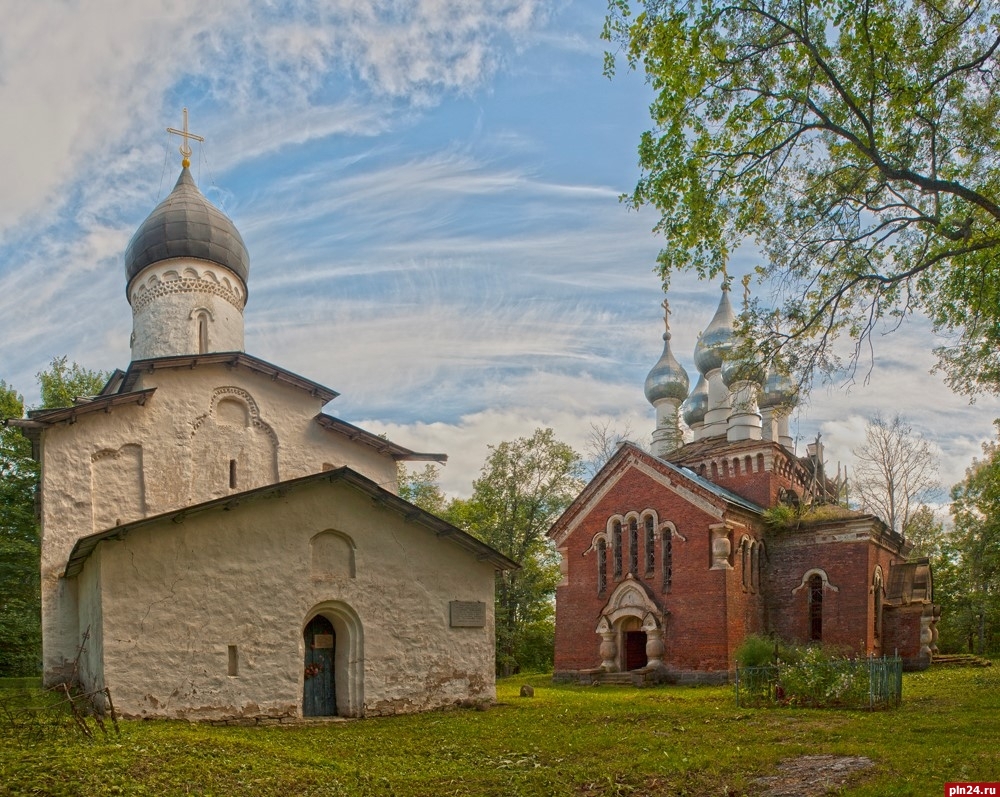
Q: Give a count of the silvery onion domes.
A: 5